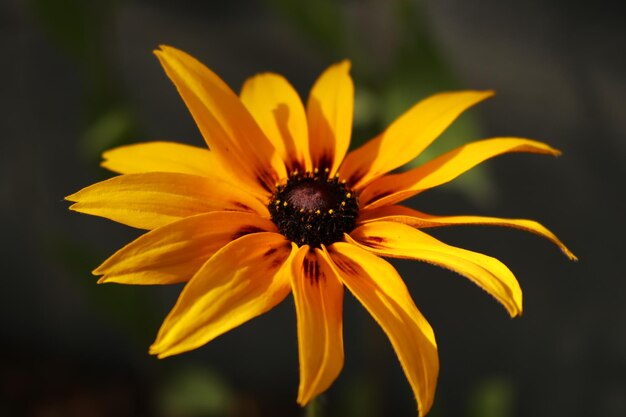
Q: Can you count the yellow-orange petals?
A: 13